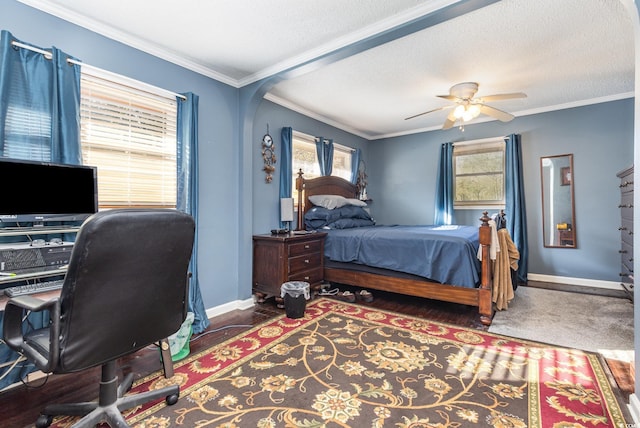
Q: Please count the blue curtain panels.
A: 7